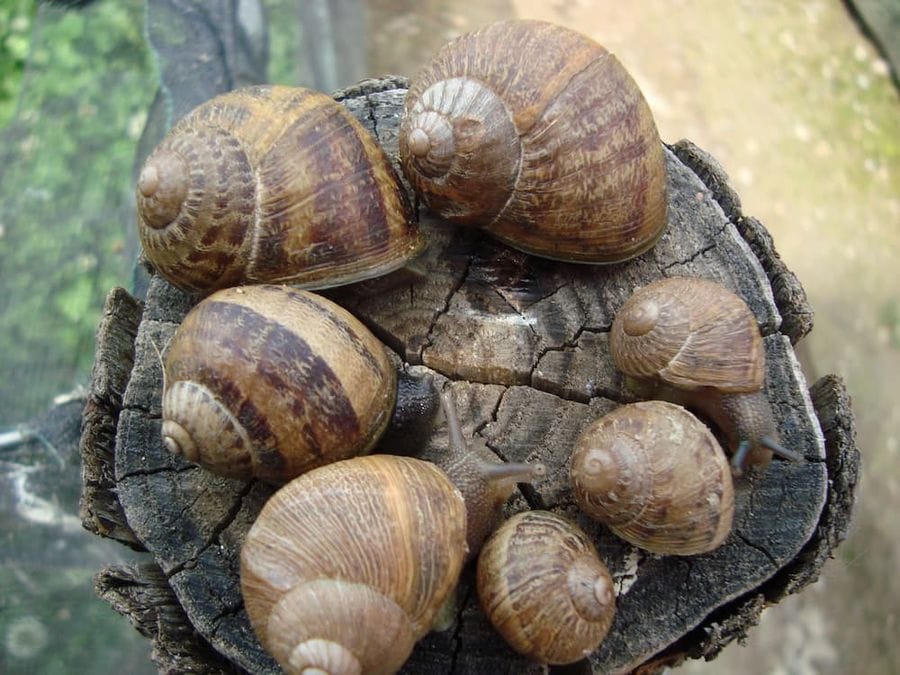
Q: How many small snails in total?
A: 3